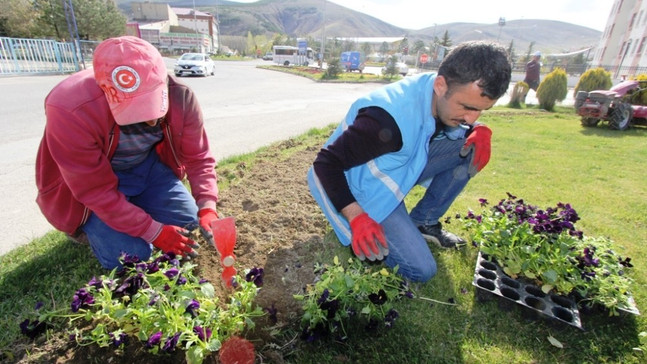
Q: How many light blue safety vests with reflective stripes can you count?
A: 1